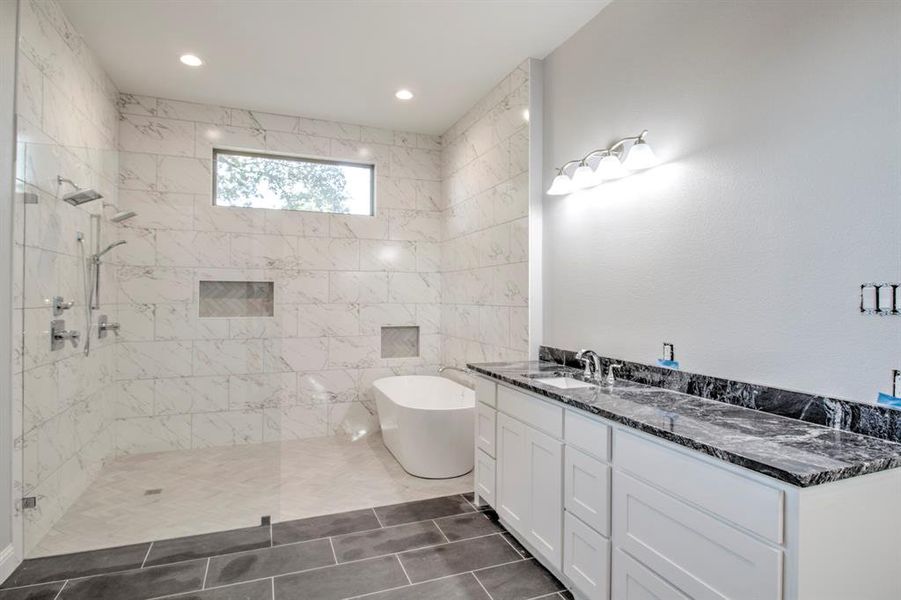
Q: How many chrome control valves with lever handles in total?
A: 3